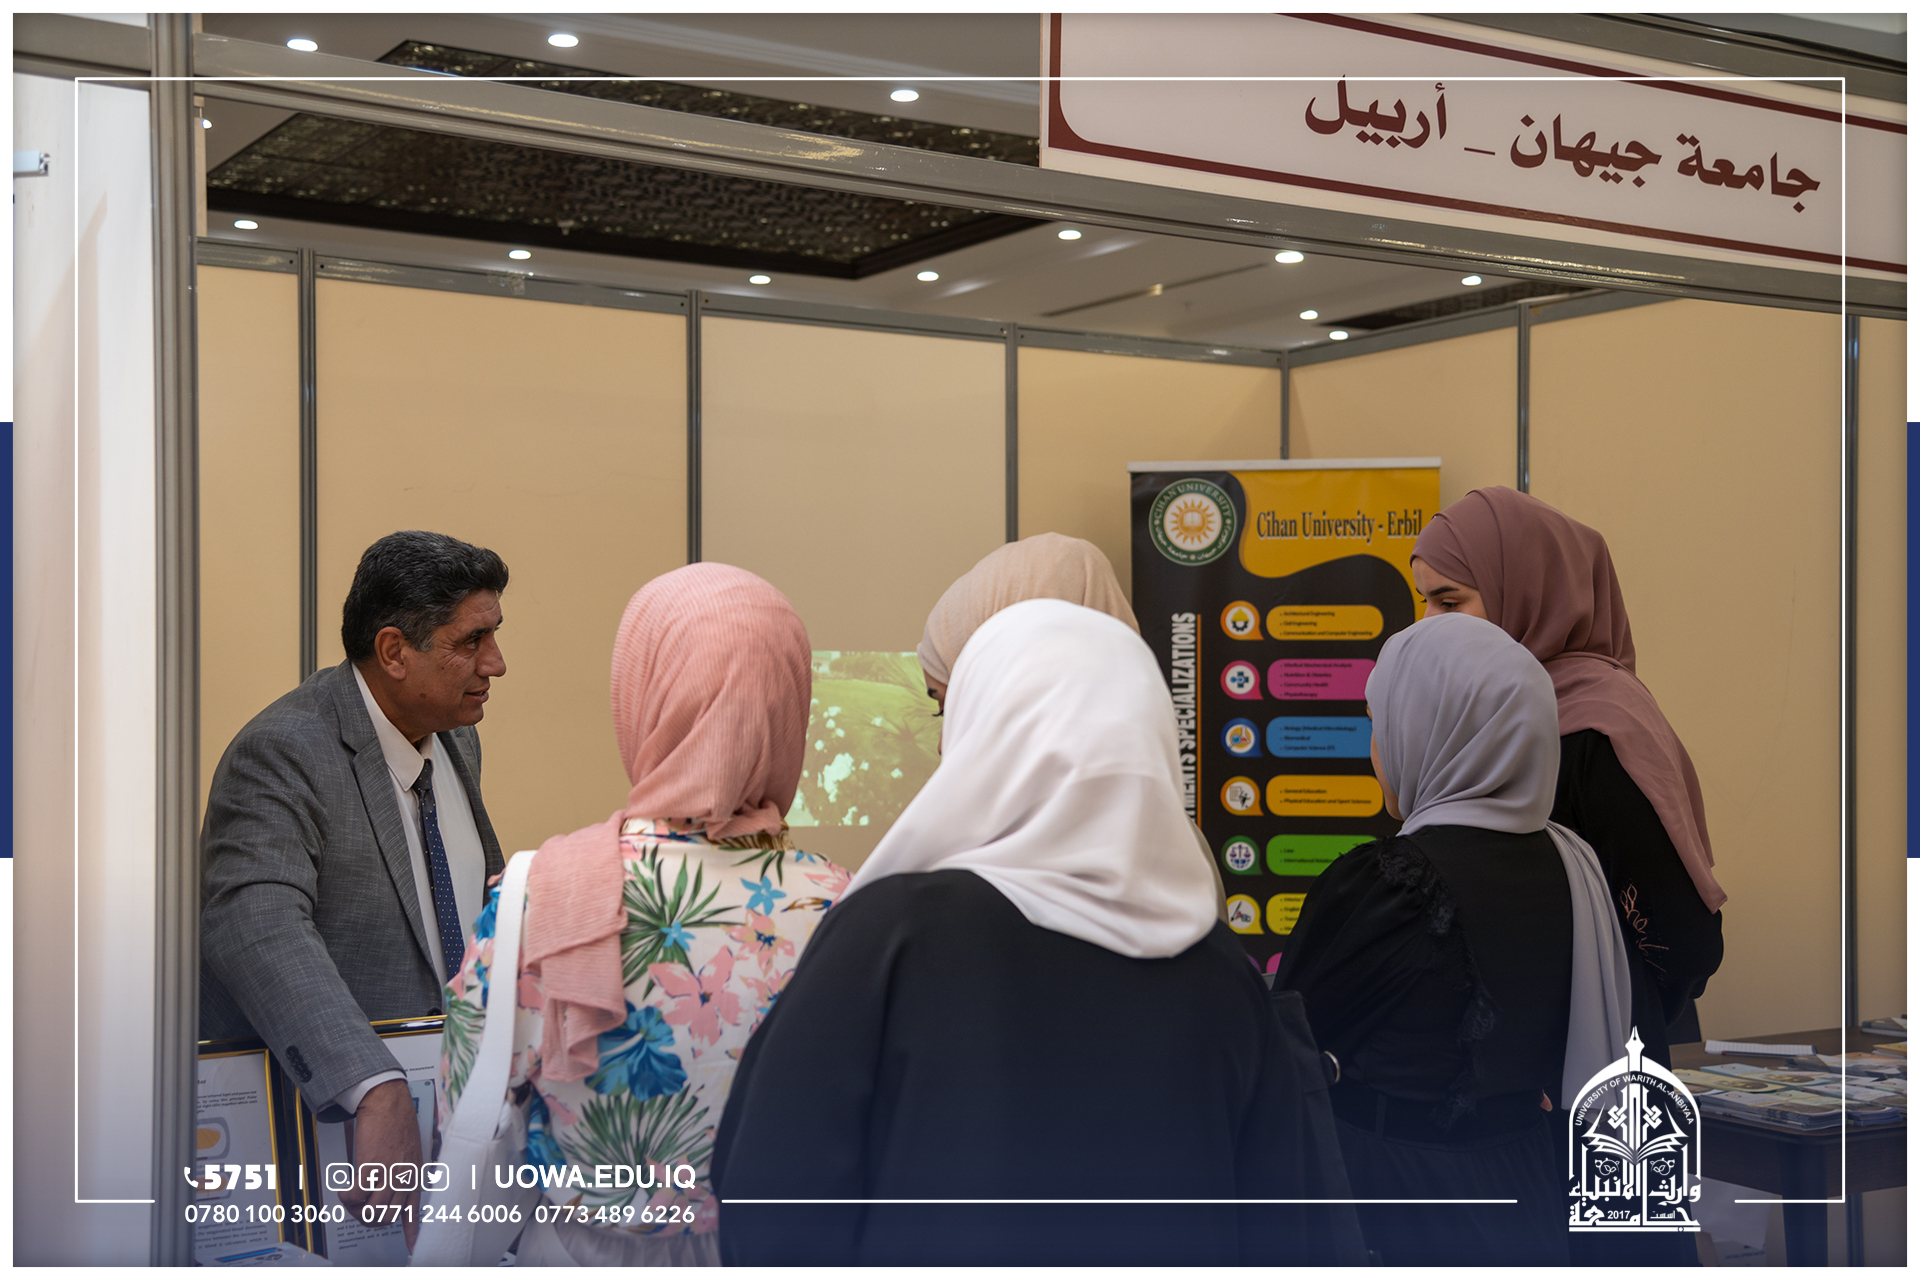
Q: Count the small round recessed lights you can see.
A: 13